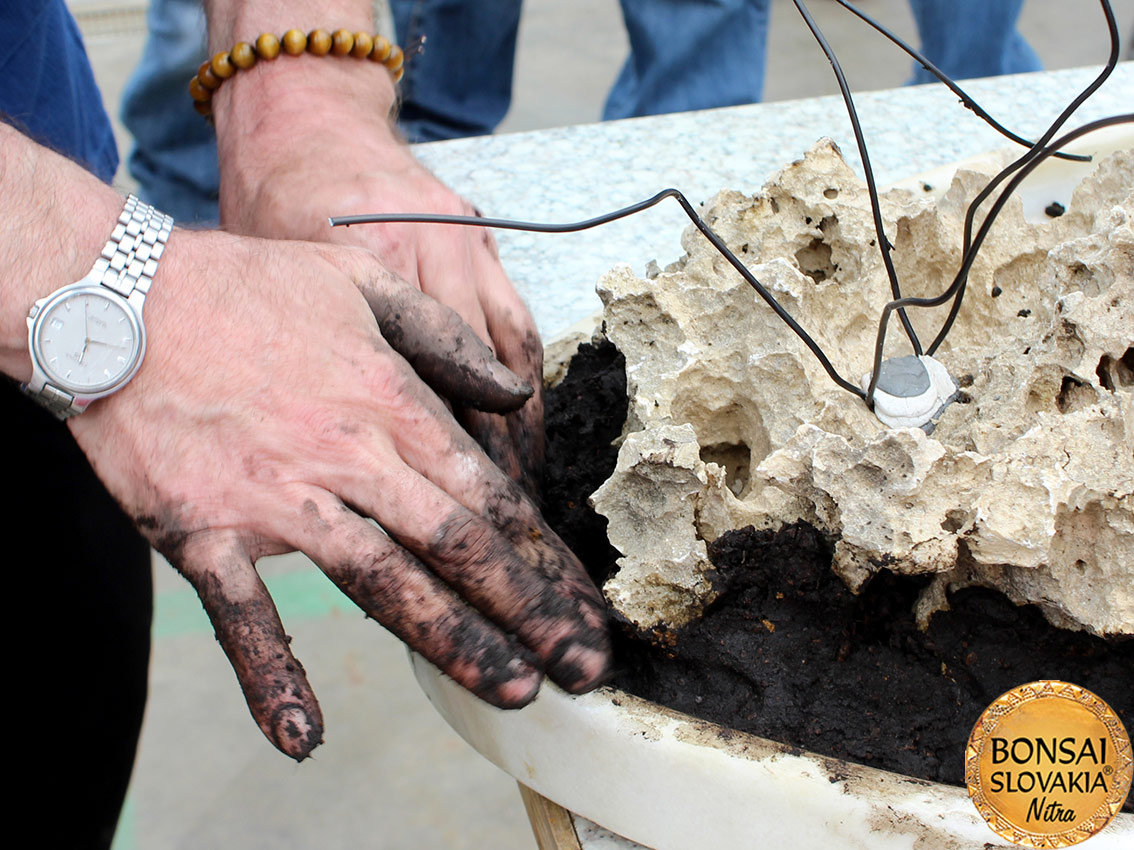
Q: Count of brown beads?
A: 13